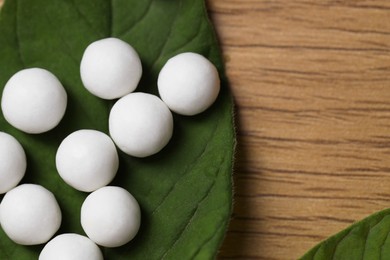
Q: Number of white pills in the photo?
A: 9